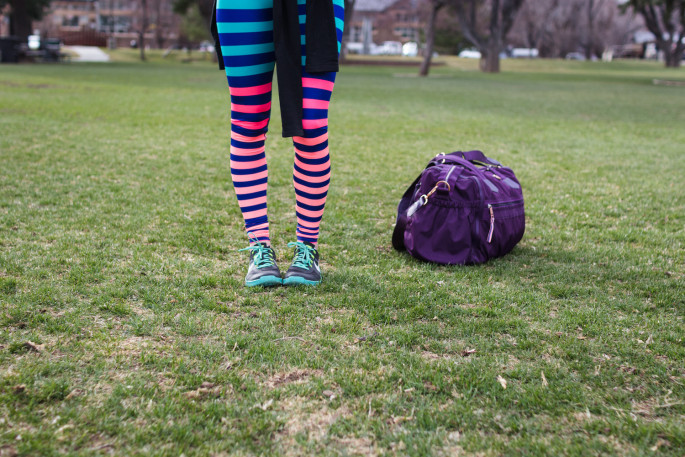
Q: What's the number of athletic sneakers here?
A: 2